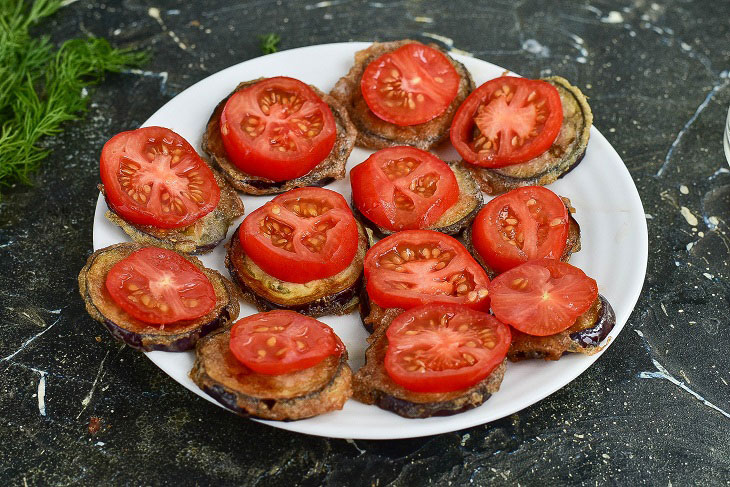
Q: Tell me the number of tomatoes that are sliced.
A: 12